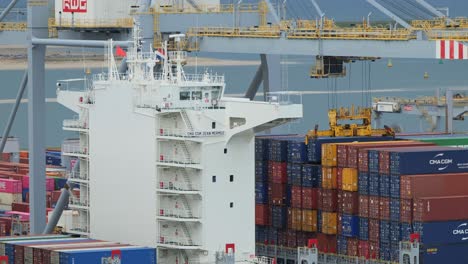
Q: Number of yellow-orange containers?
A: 6